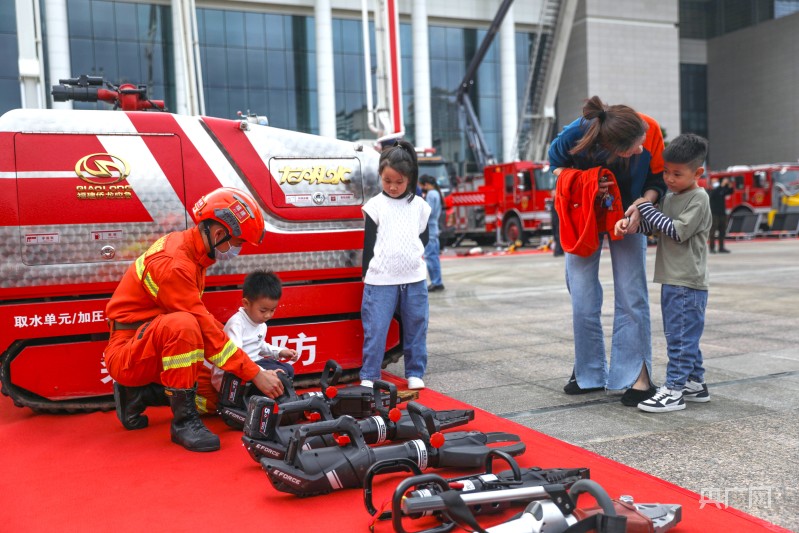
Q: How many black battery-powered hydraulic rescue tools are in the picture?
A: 3